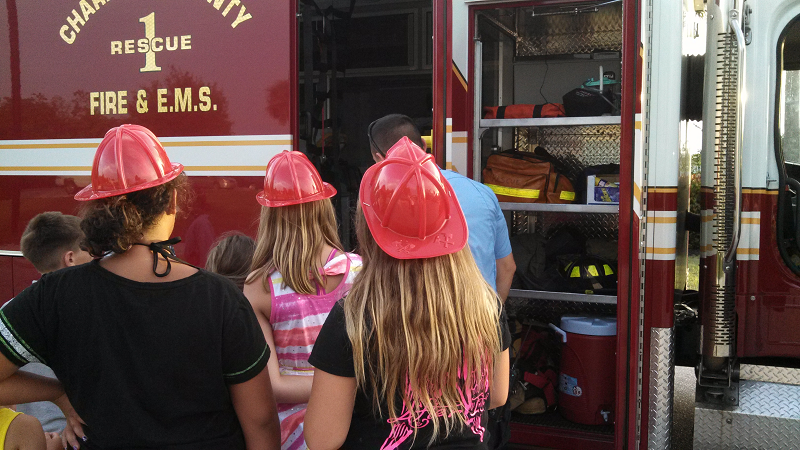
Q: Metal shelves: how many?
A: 3